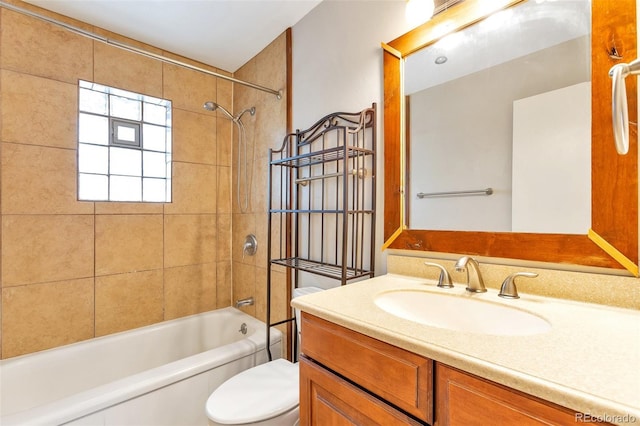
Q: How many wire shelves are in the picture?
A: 3